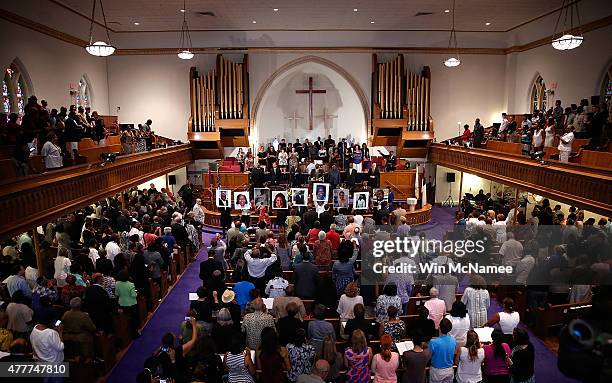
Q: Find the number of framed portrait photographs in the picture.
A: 9